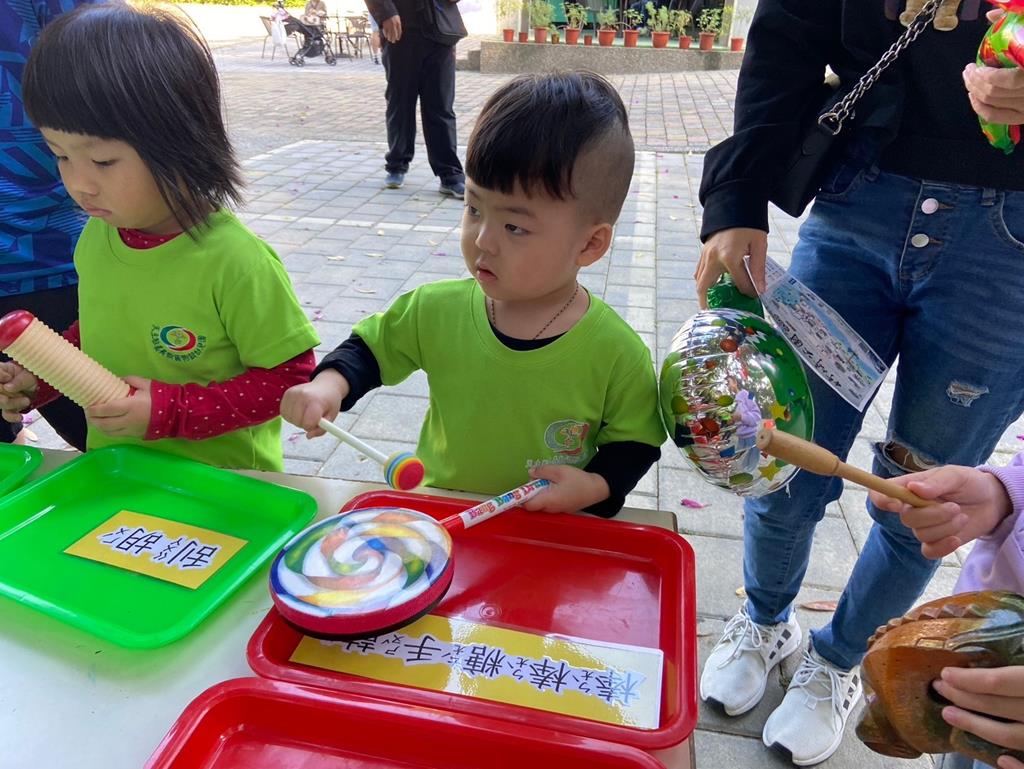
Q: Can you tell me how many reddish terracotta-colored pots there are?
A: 11